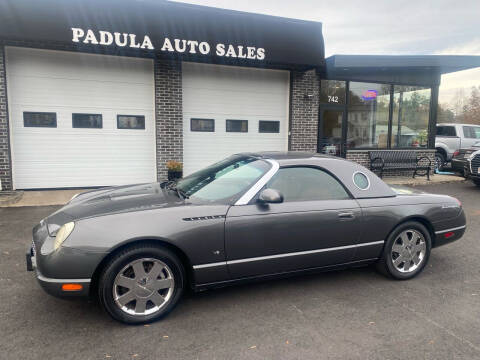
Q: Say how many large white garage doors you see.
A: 2